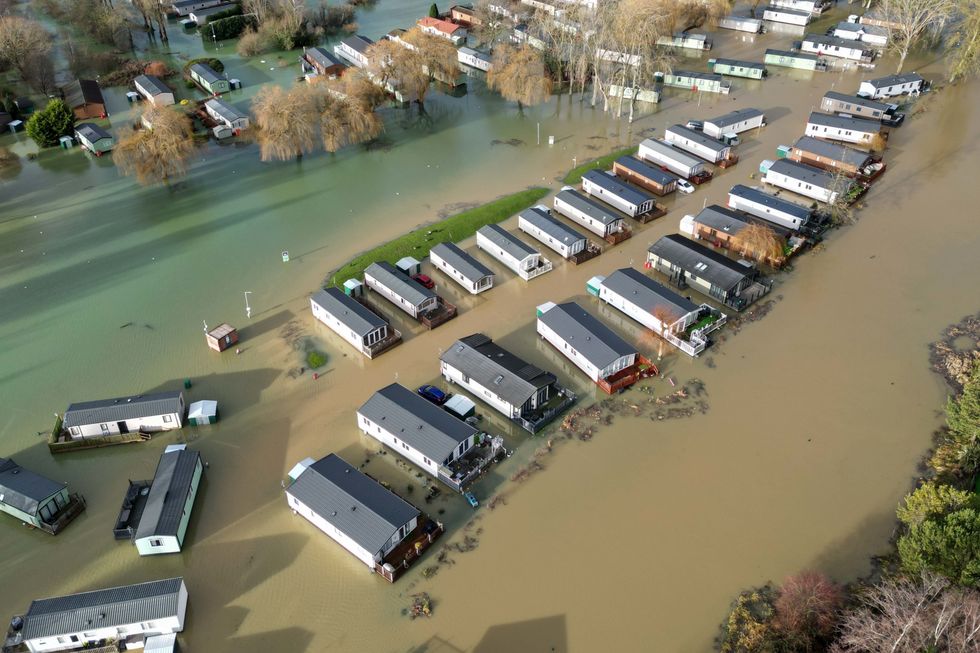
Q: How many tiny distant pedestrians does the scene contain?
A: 0